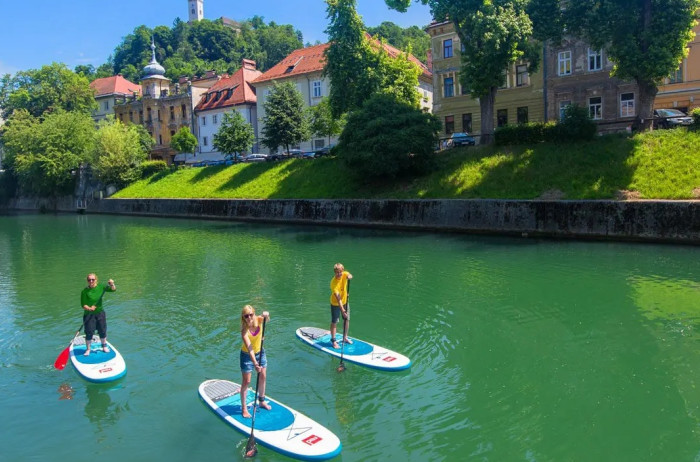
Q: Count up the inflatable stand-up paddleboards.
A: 3